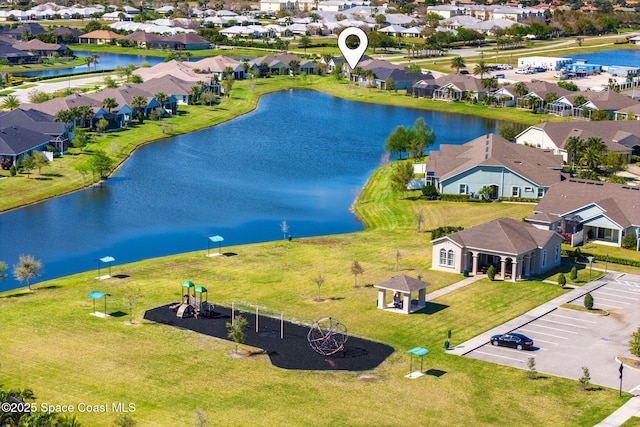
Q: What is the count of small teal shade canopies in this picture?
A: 4